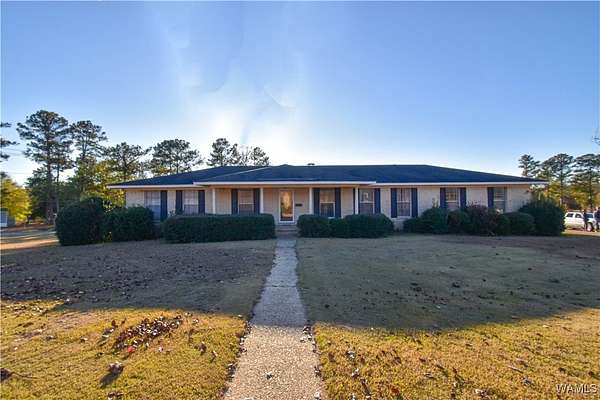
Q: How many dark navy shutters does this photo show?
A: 14